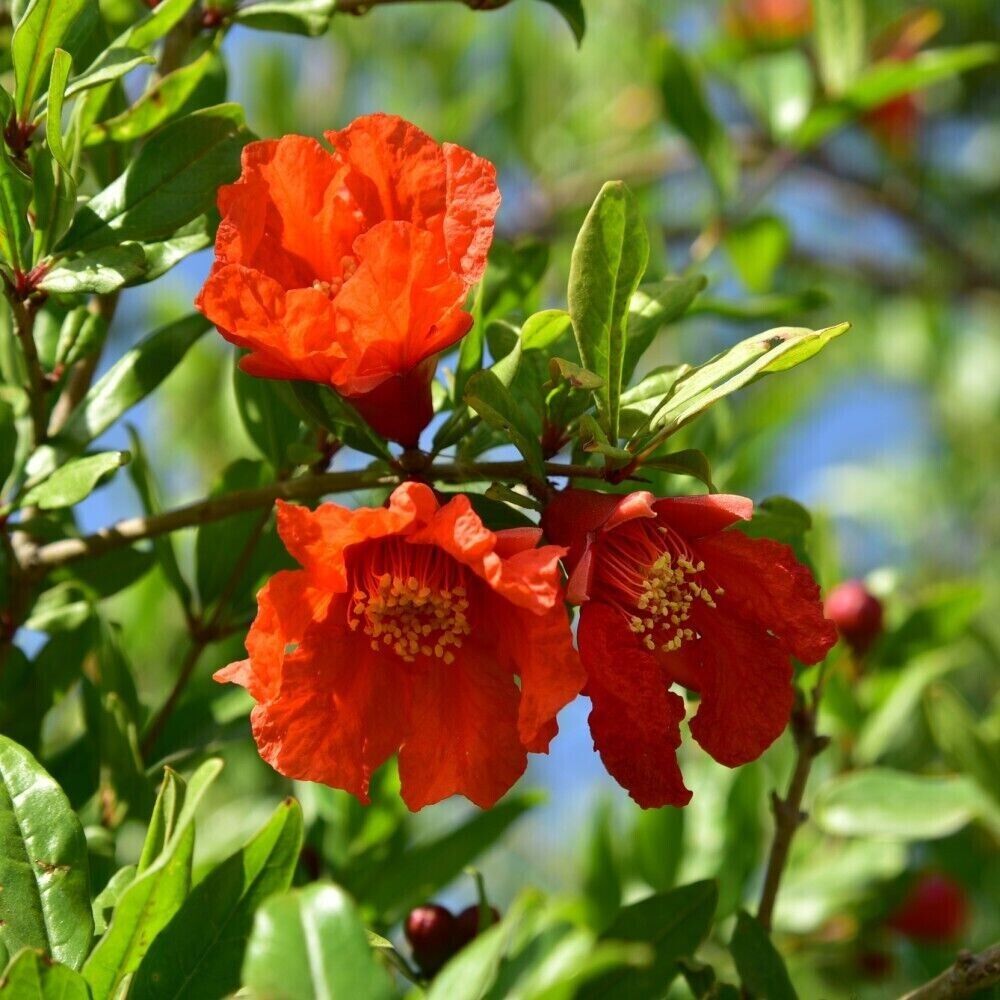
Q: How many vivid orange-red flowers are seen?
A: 3